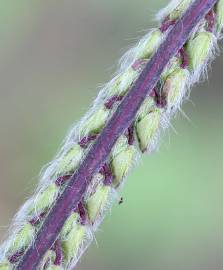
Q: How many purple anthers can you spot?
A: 14